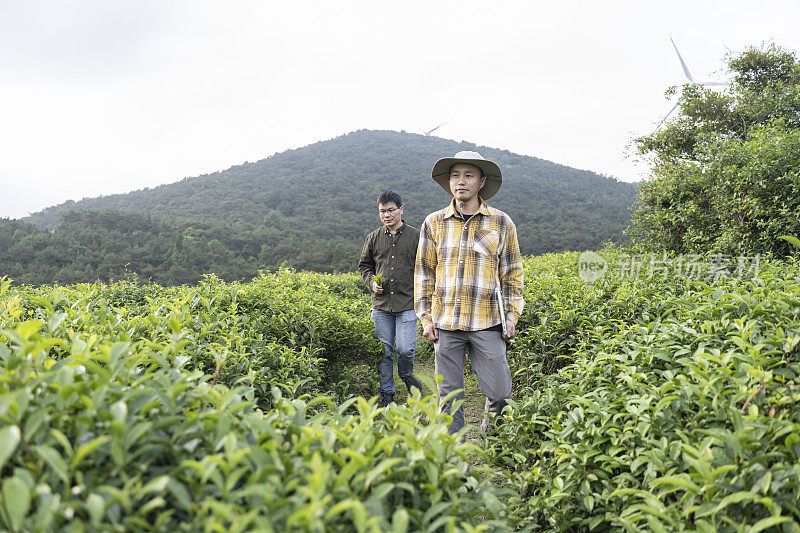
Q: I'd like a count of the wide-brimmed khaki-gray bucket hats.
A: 1